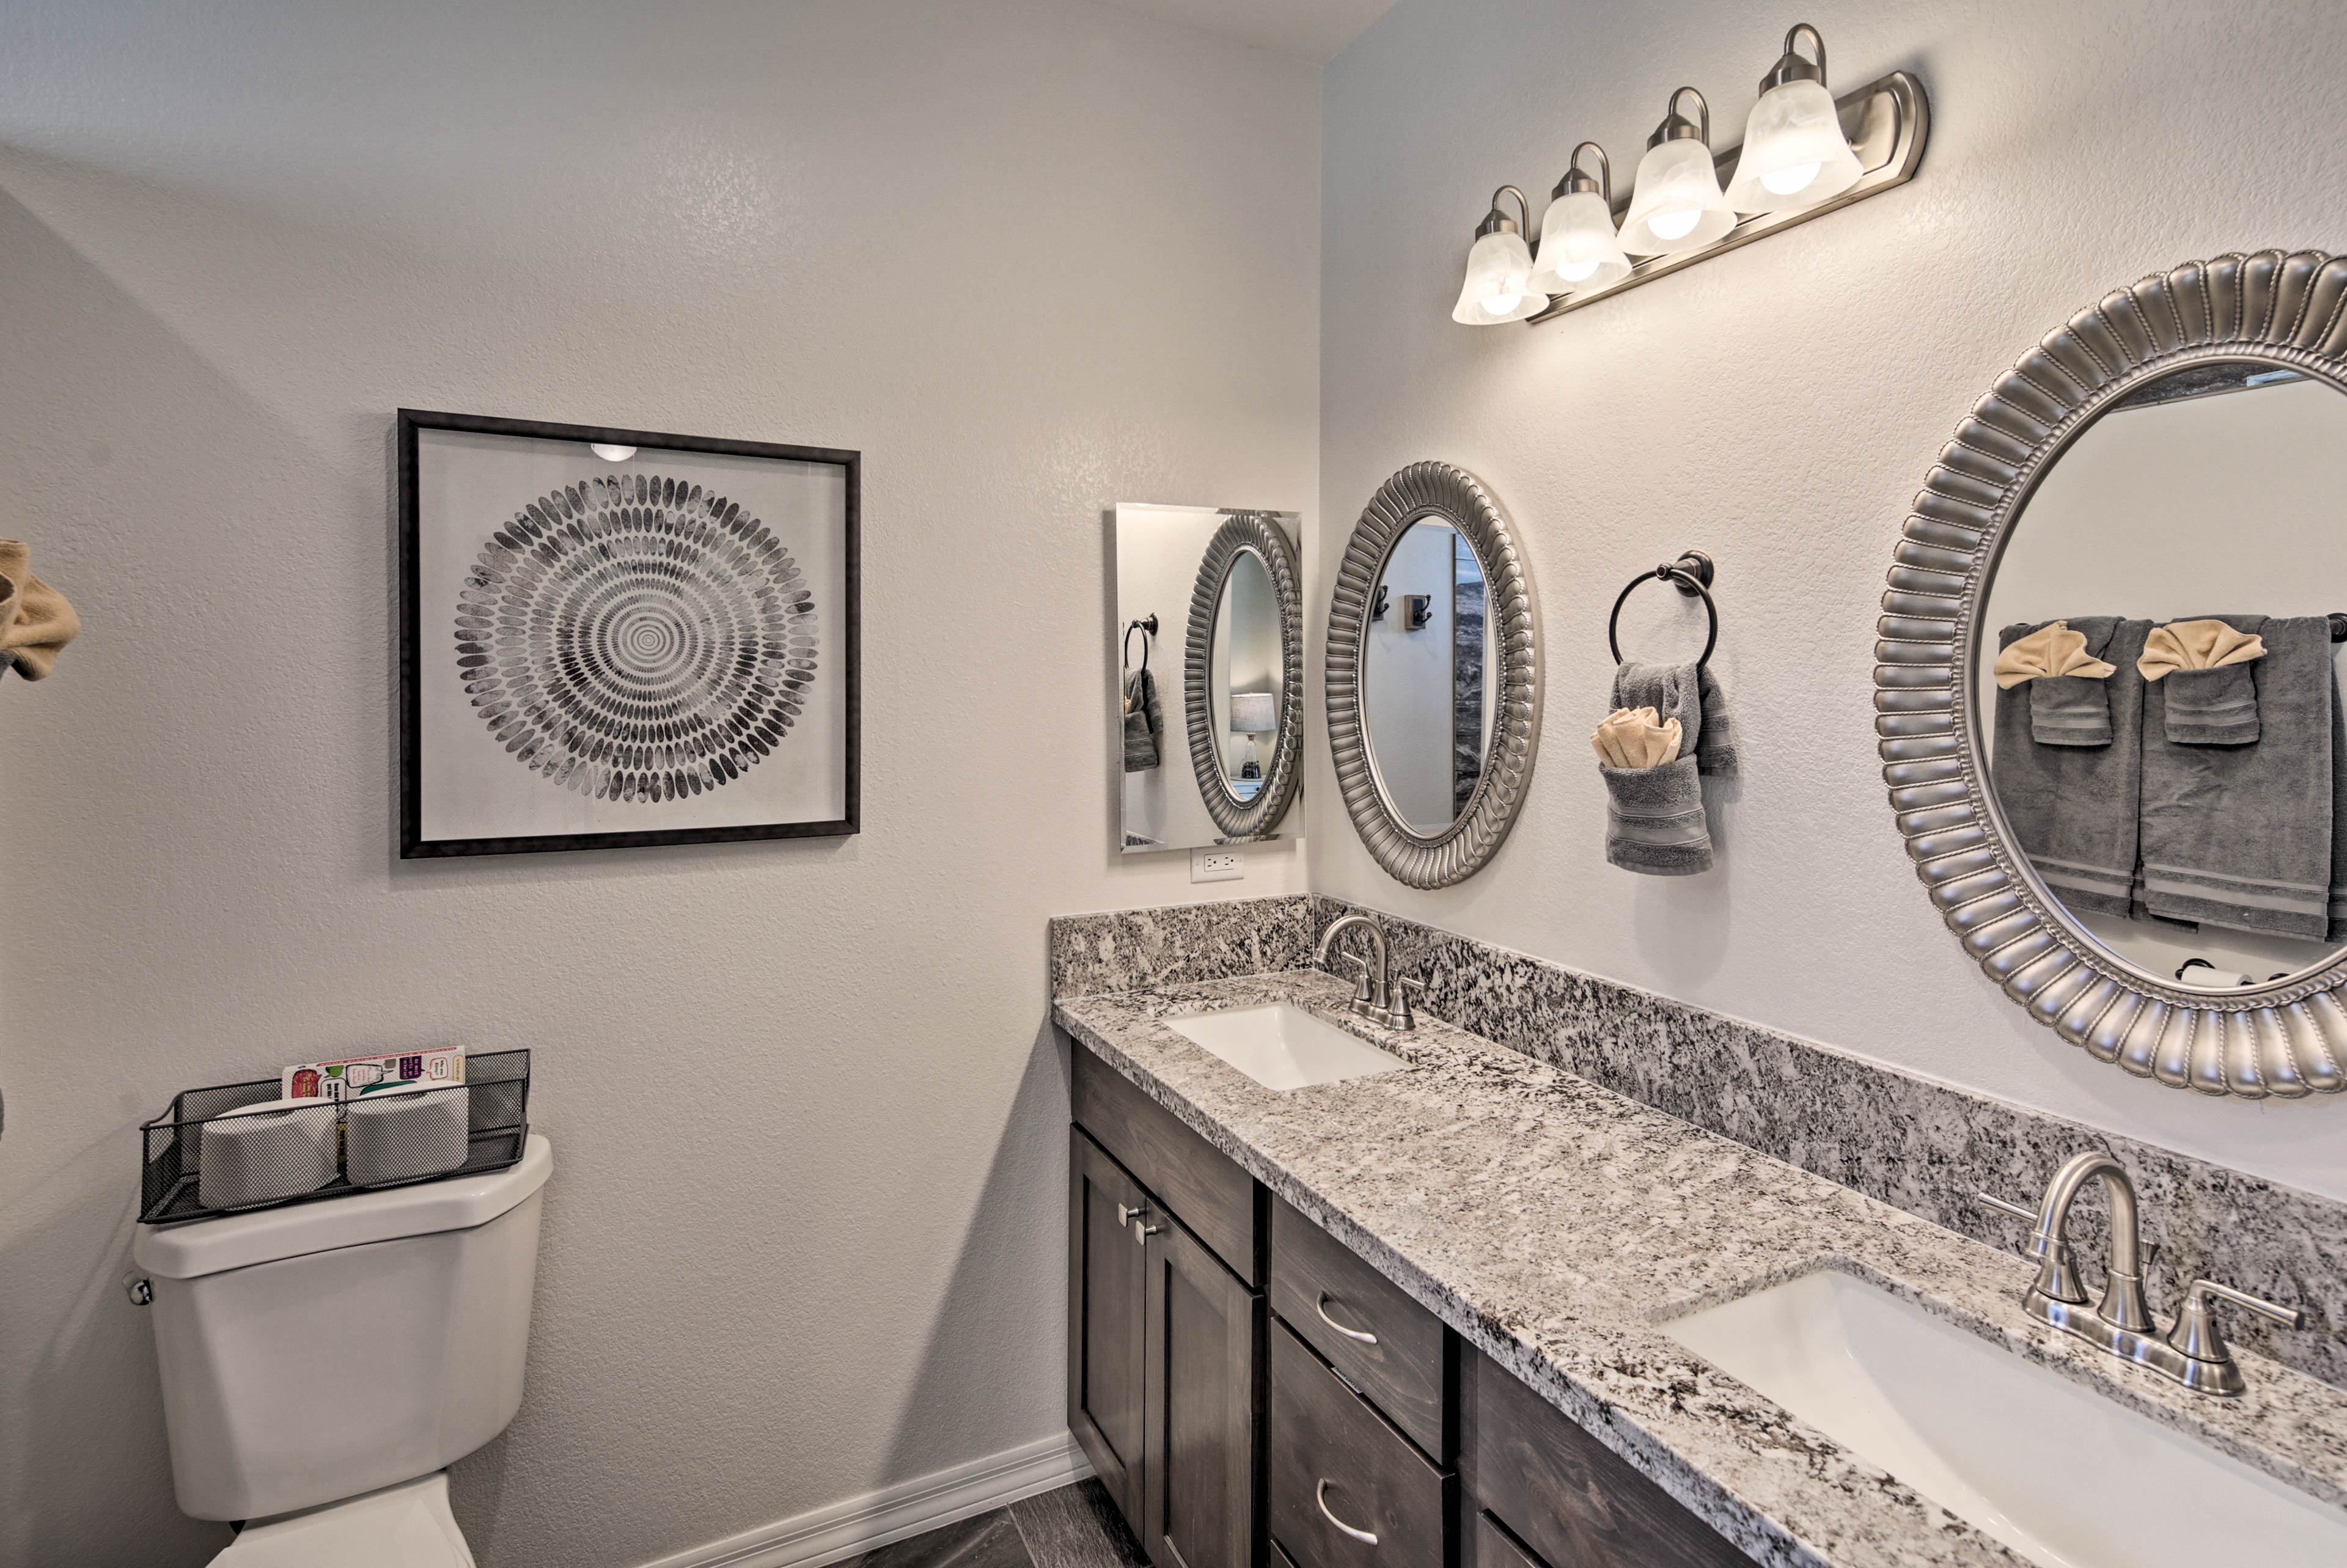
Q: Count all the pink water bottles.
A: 0